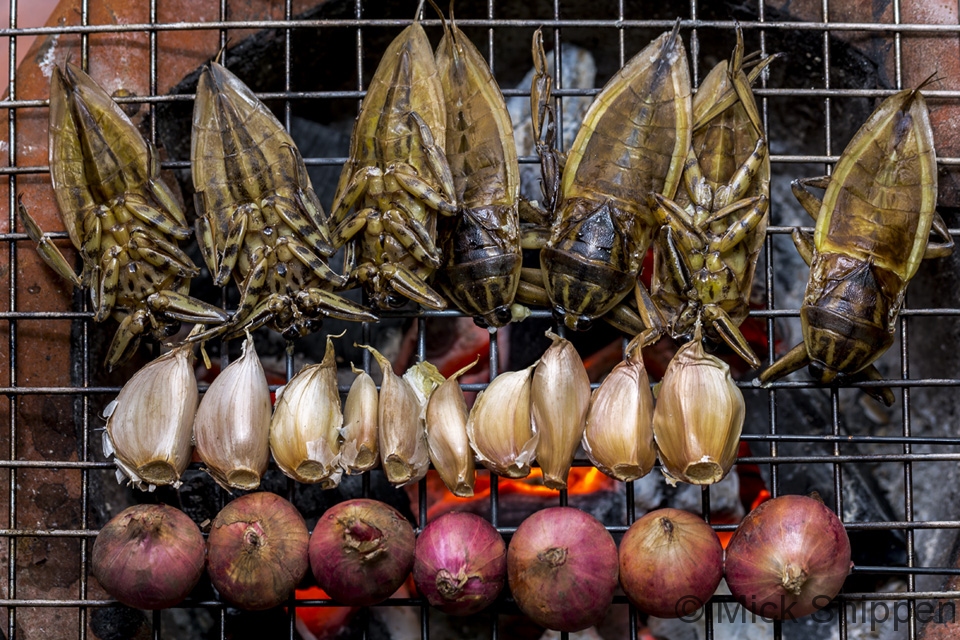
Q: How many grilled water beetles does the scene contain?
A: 7